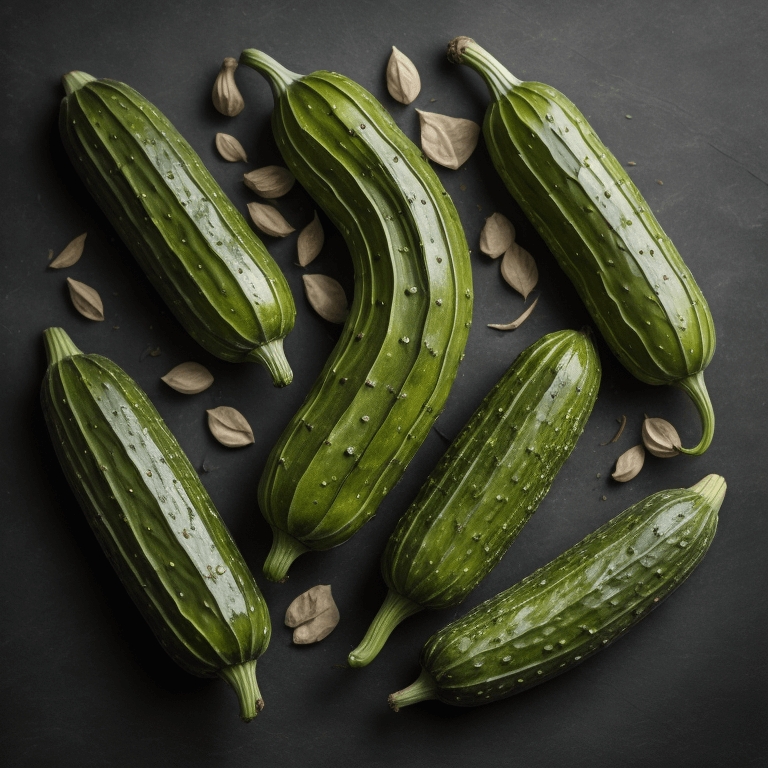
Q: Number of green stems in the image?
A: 11